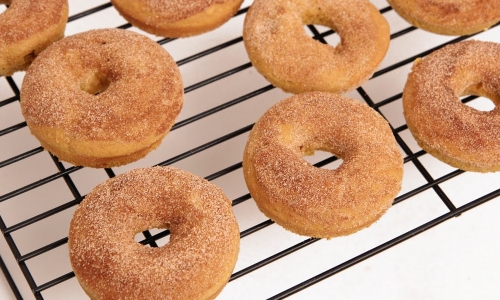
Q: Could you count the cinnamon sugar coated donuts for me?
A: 8